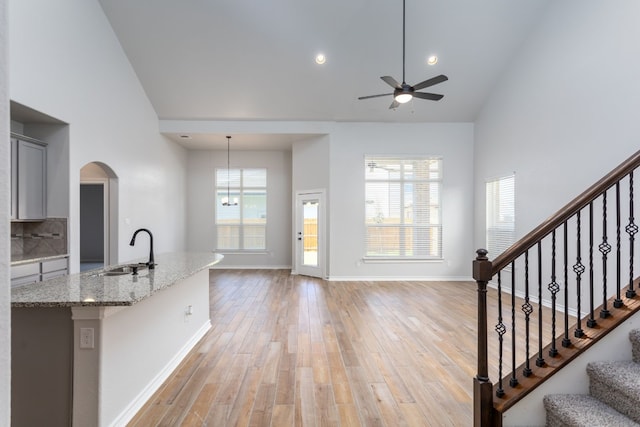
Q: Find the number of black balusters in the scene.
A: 11